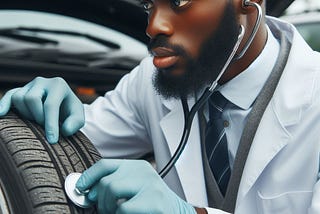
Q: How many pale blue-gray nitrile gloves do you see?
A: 2